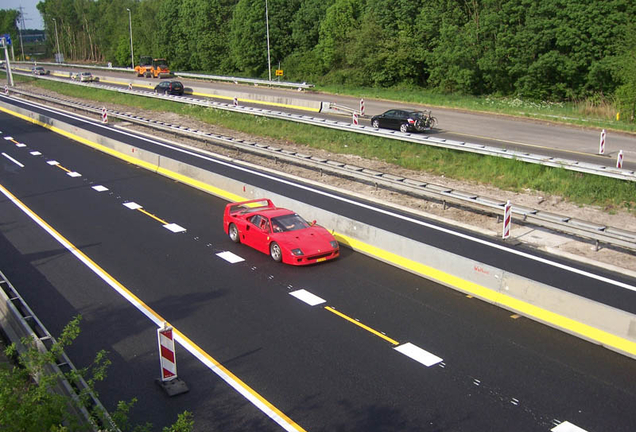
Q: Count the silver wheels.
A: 4